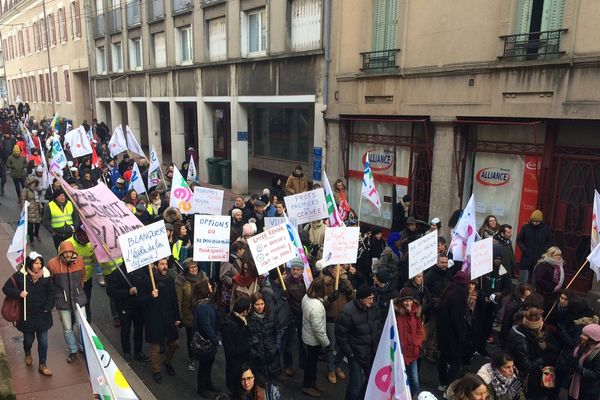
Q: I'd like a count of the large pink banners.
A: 1